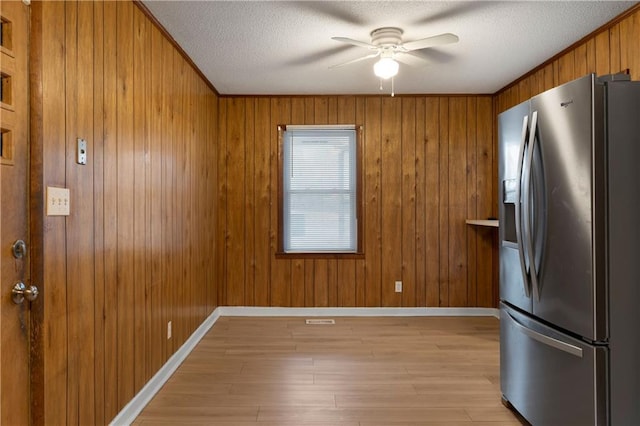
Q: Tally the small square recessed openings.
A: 3